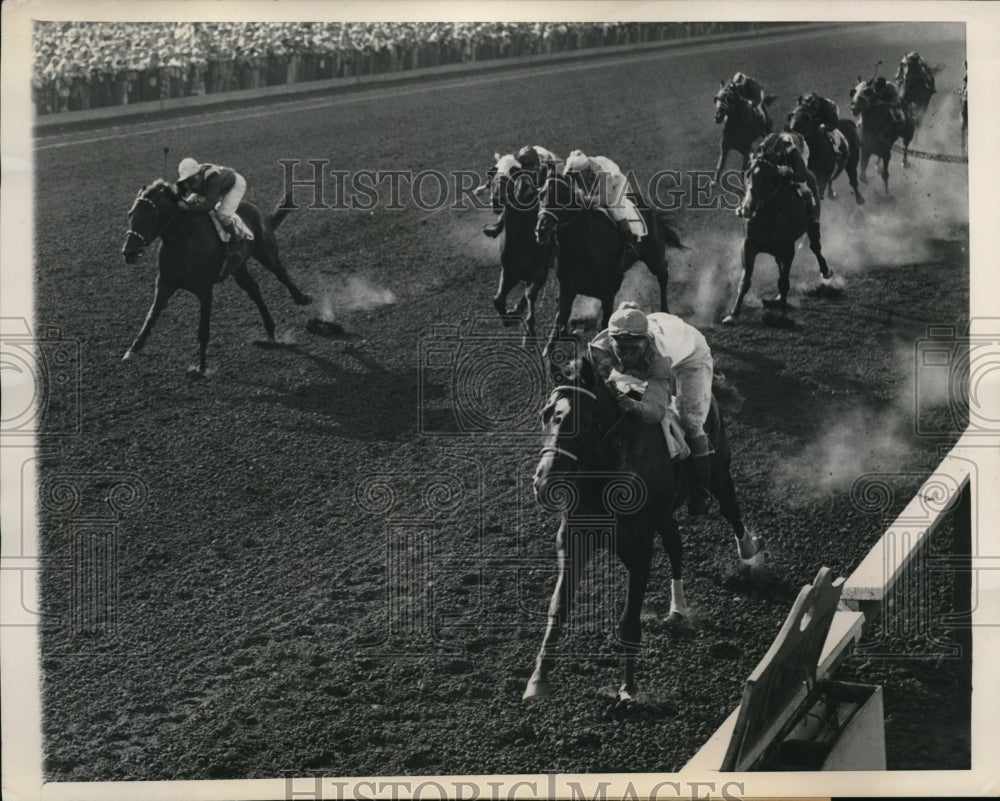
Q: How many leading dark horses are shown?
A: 1